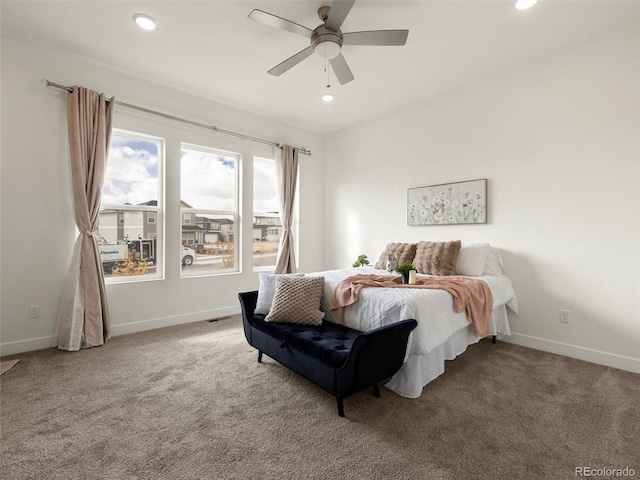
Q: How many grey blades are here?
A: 5